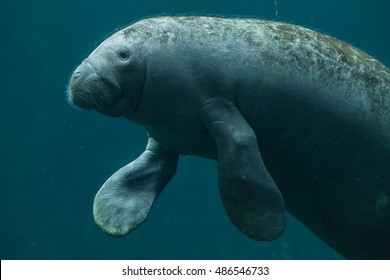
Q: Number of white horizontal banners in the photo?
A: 1